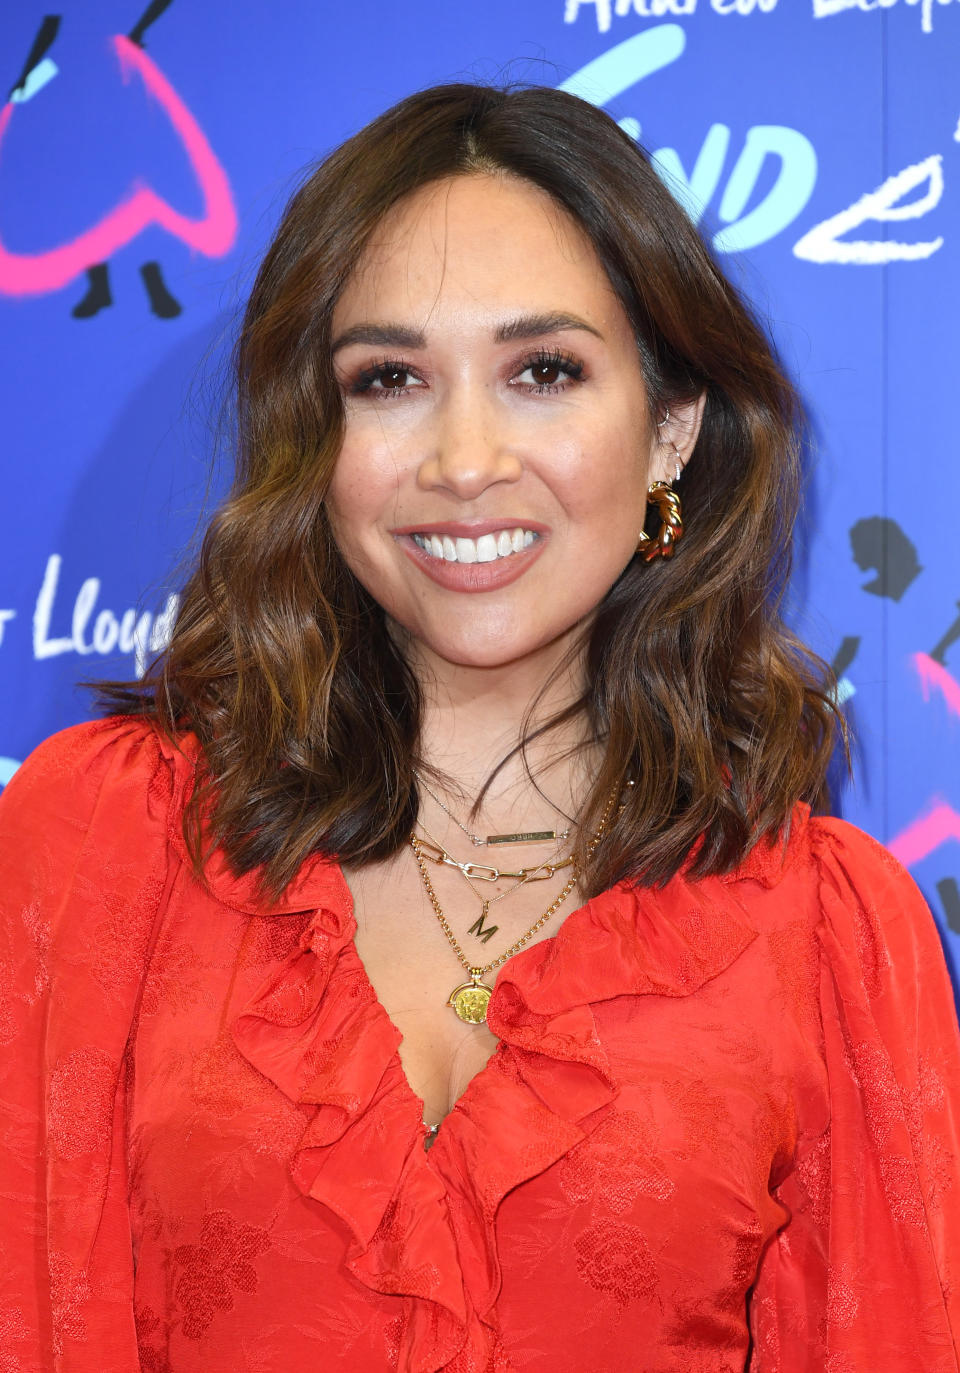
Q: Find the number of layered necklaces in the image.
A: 4